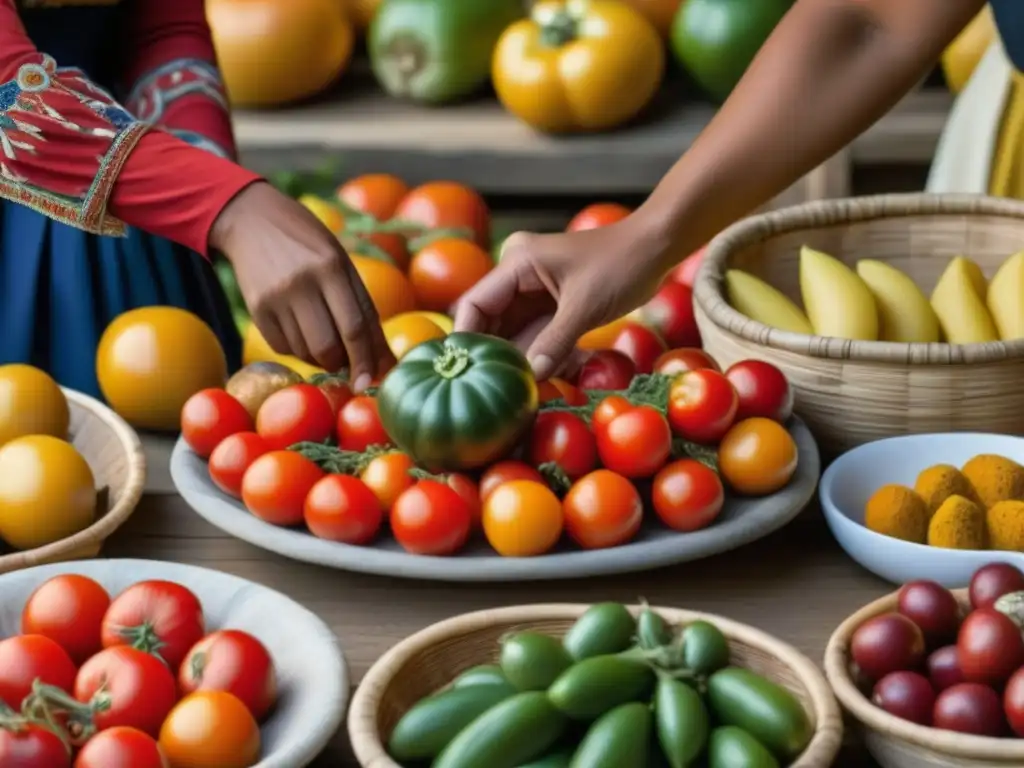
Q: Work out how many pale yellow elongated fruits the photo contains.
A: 5